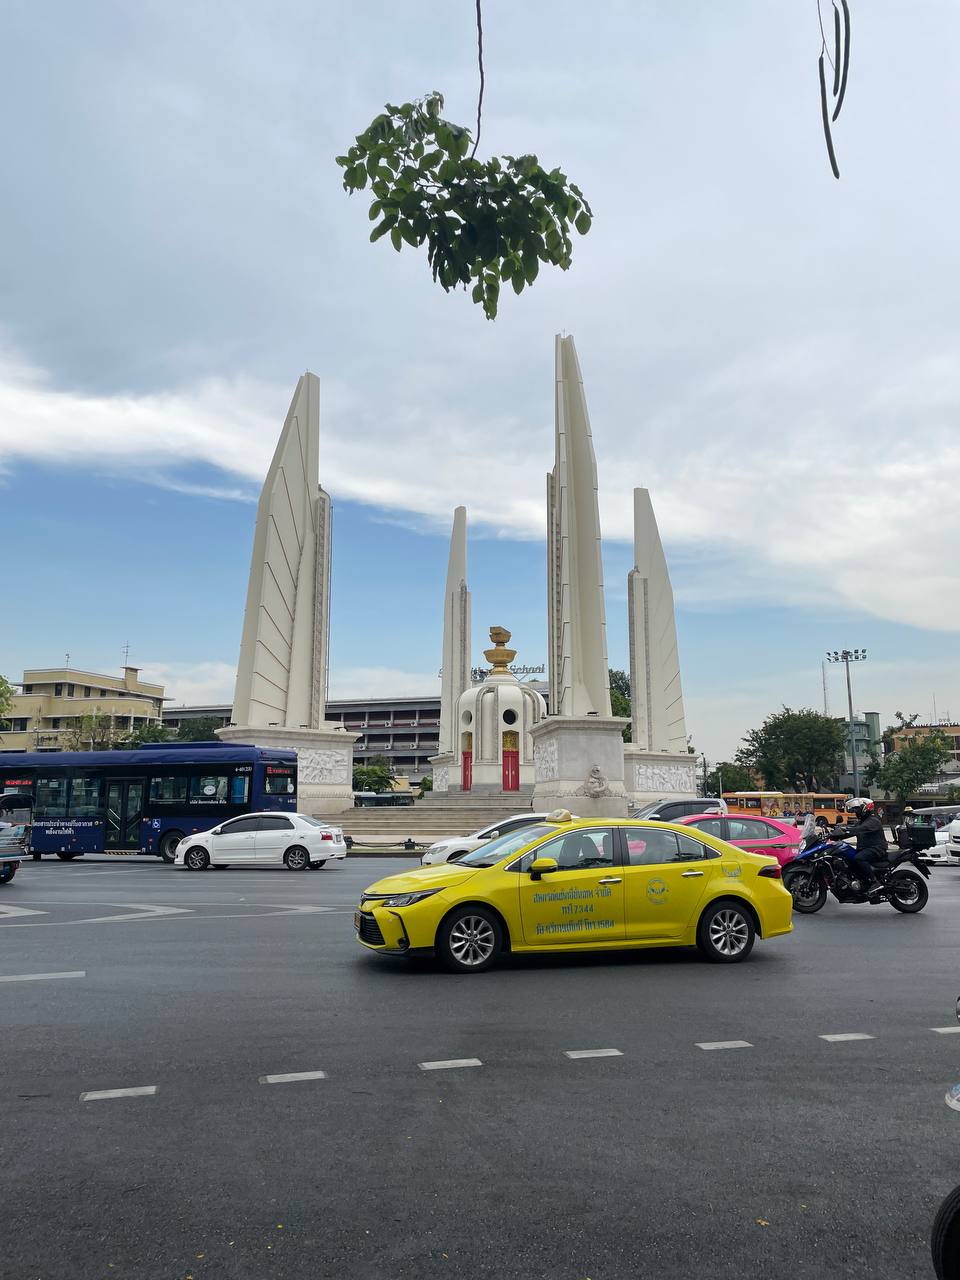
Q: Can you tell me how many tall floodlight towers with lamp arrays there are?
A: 1